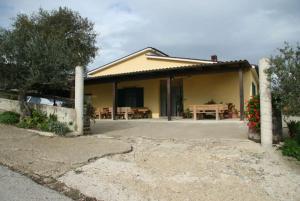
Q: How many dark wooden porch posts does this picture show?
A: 3